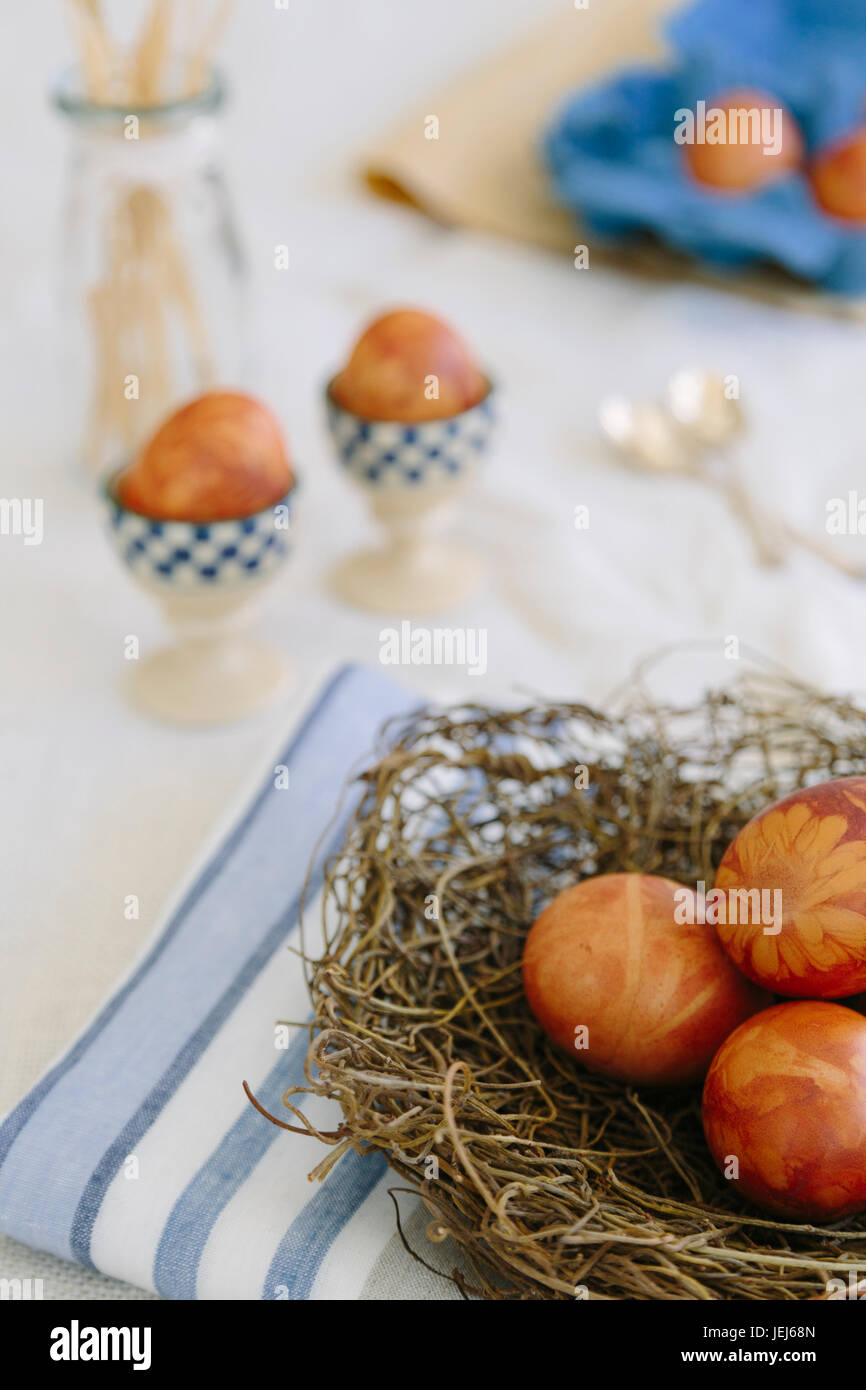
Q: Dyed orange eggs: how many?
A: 7